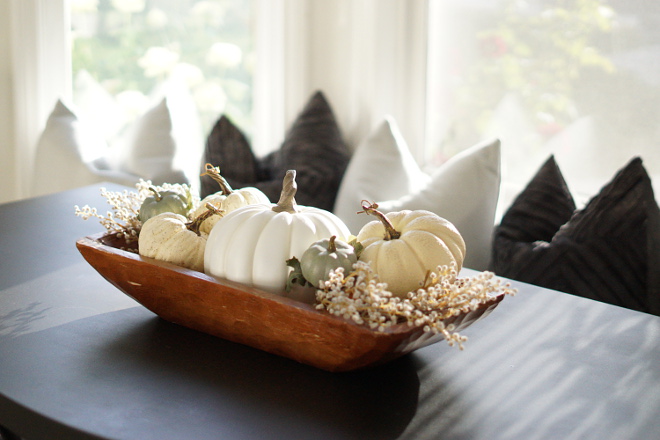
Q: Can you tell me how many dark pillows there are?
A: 2